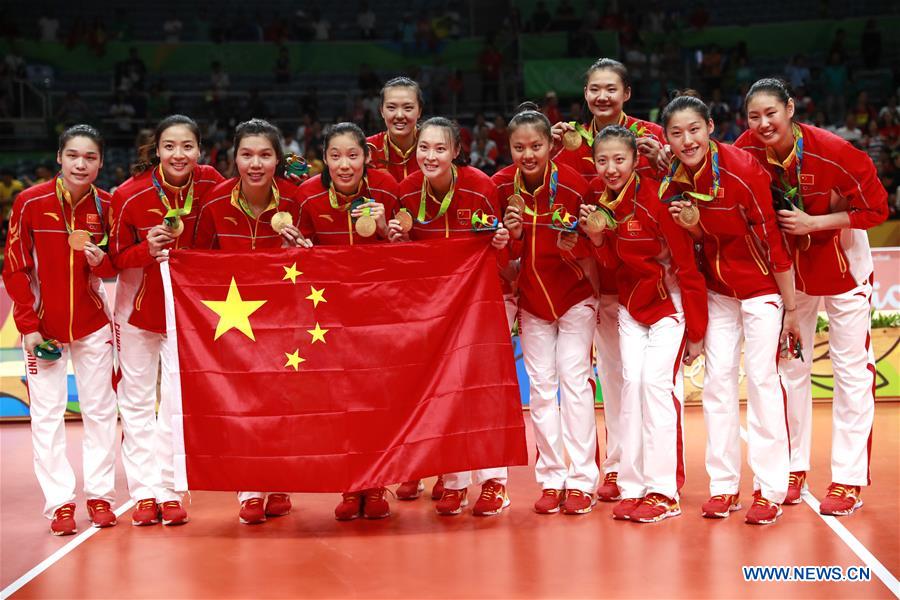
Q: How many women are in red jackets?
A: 11